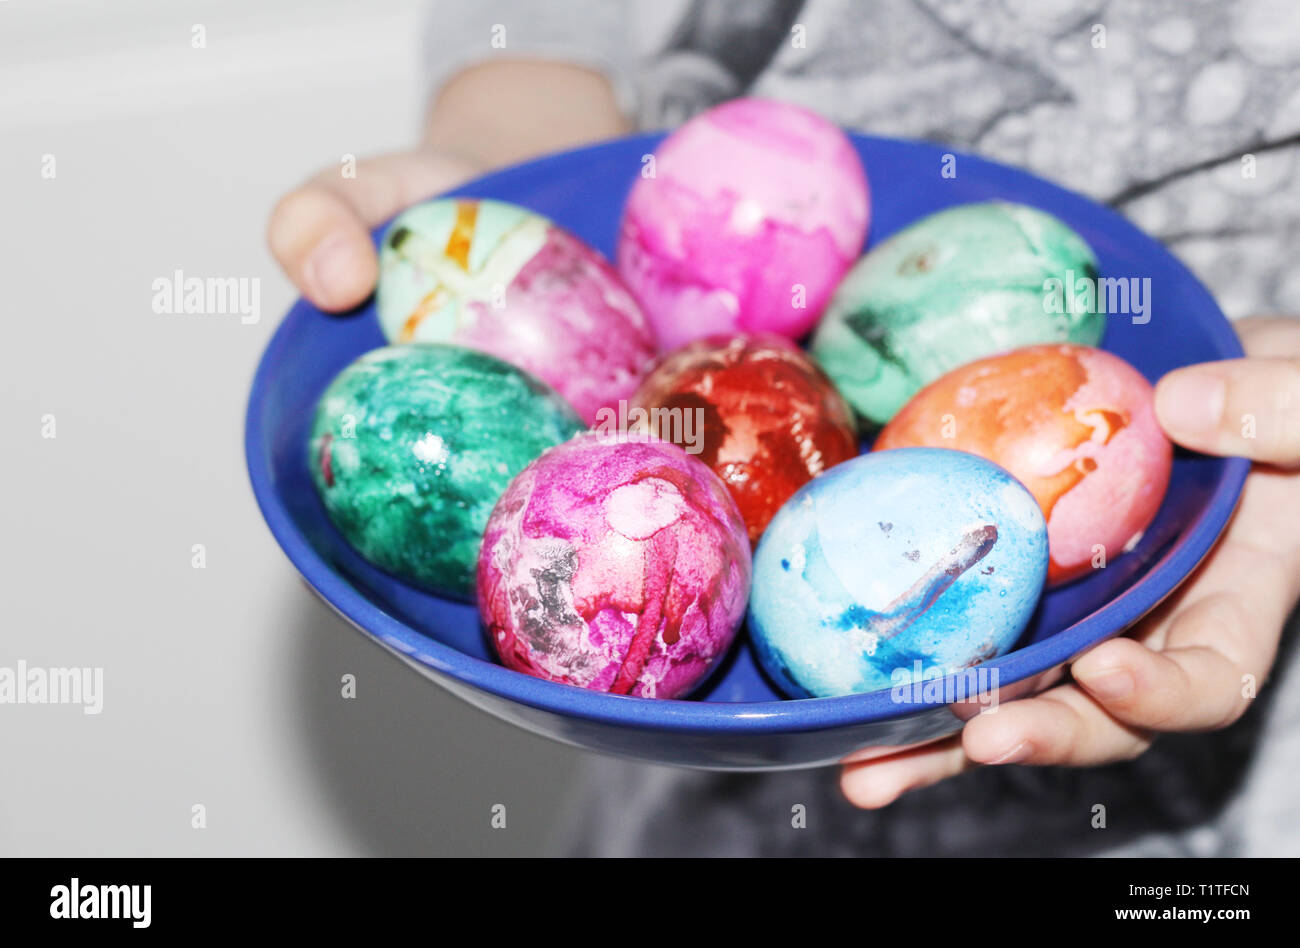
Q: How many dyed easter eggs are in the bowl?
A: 8